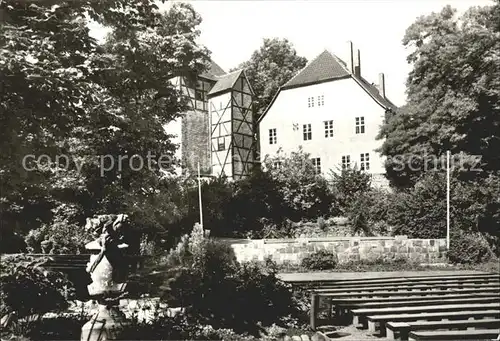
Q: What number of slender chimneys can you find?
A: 3